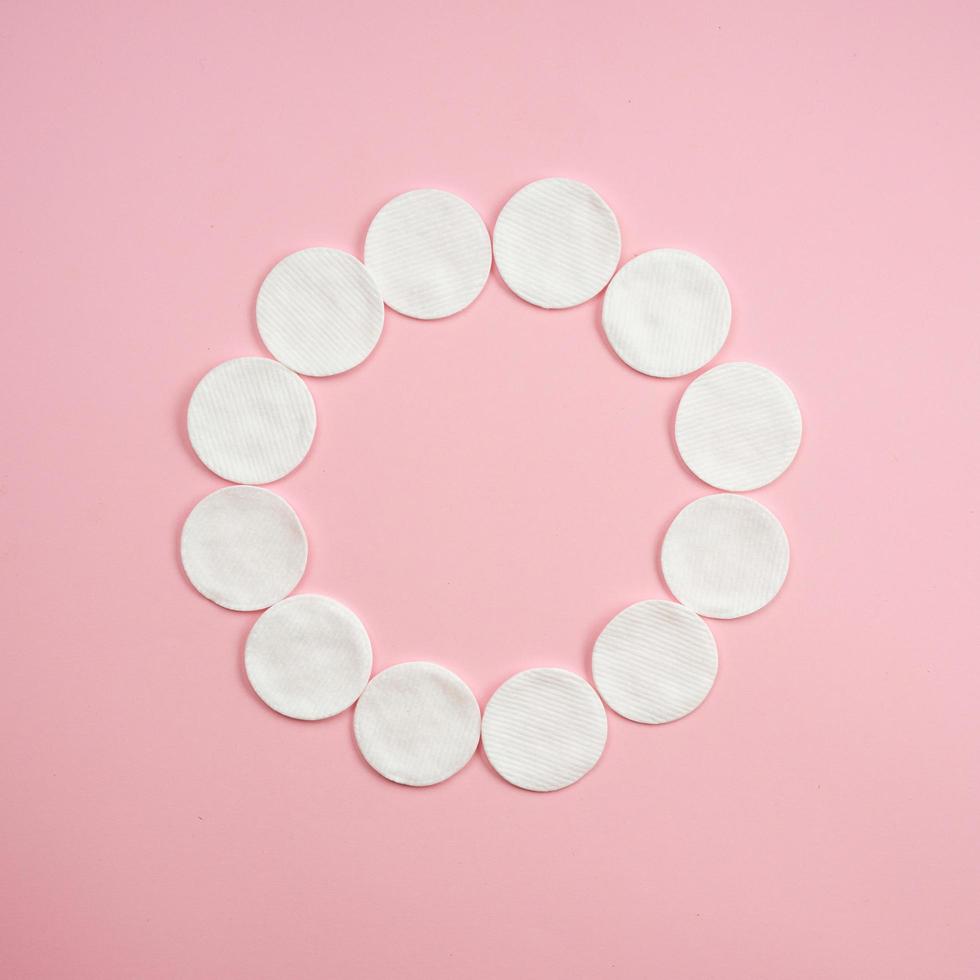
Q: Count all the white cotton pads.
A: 12